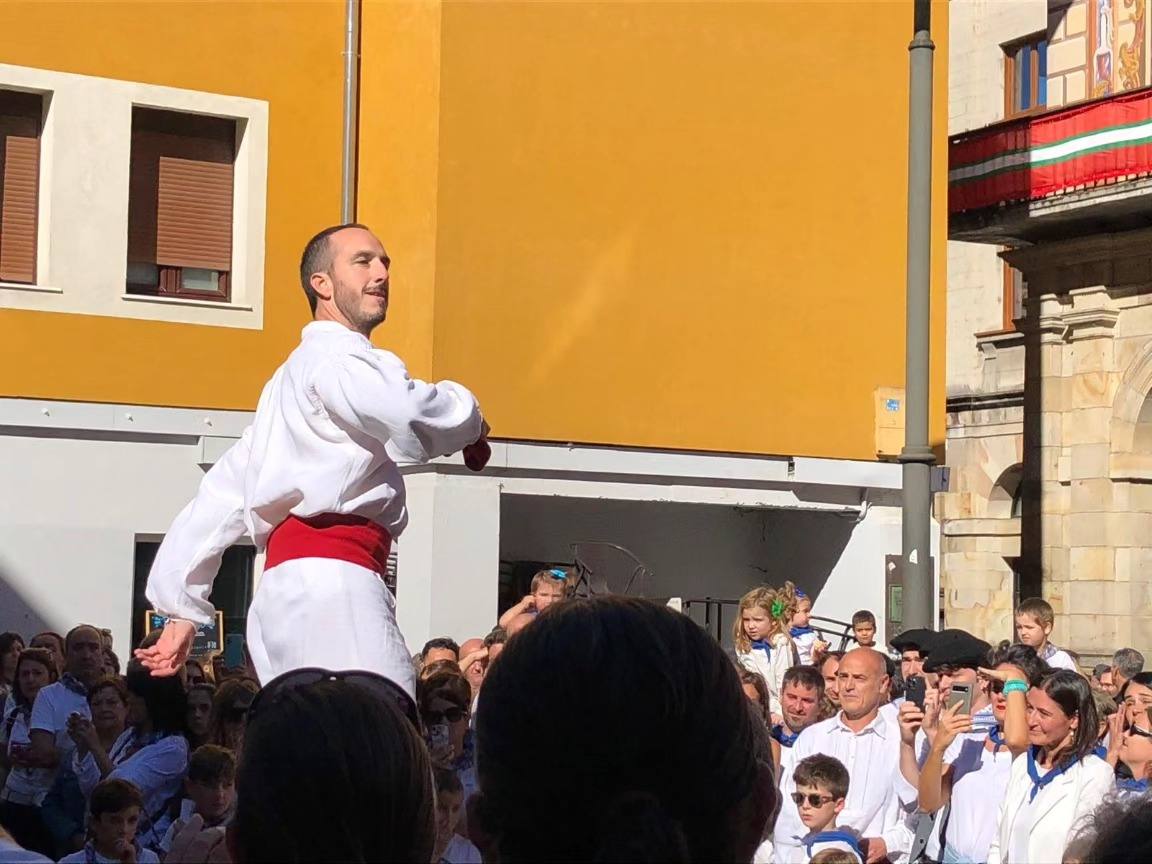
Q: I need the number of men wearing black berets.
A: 2